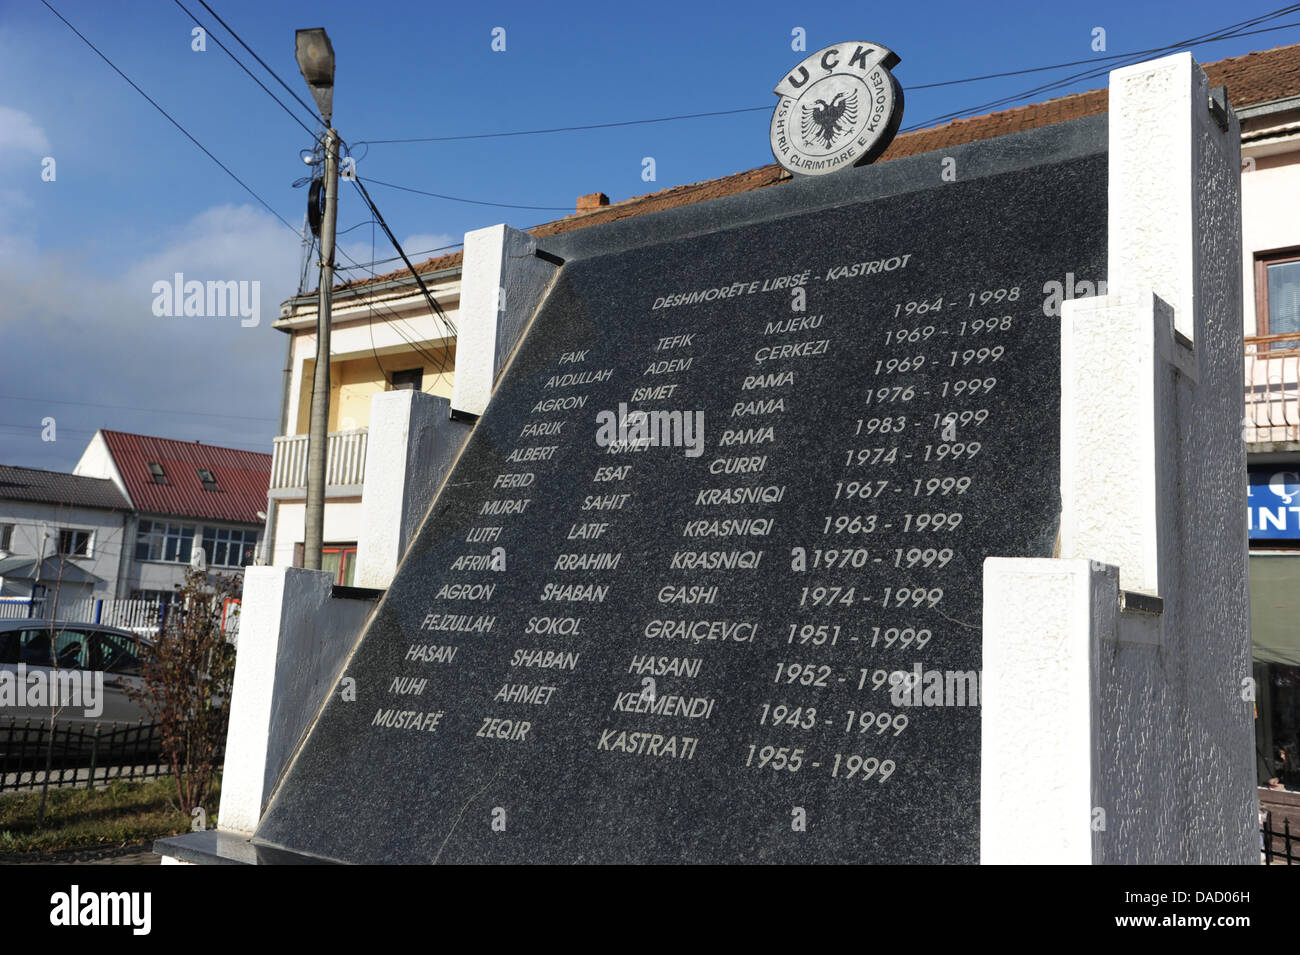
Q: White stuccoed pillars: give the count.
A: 6